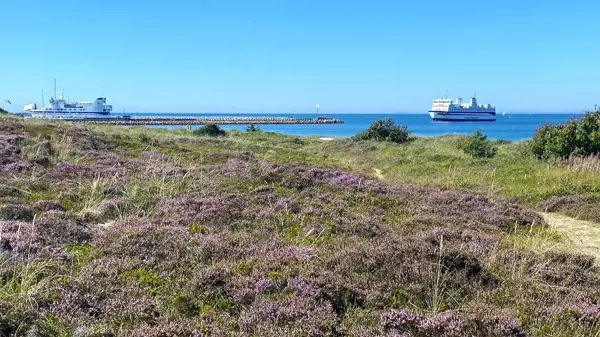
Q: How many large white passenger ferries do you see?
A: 2